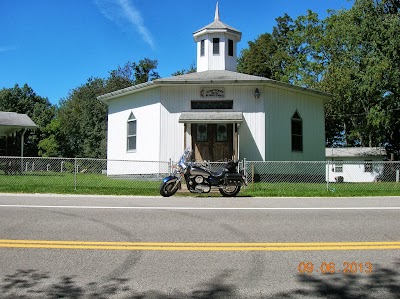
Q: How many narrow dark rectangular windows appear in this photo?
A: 3